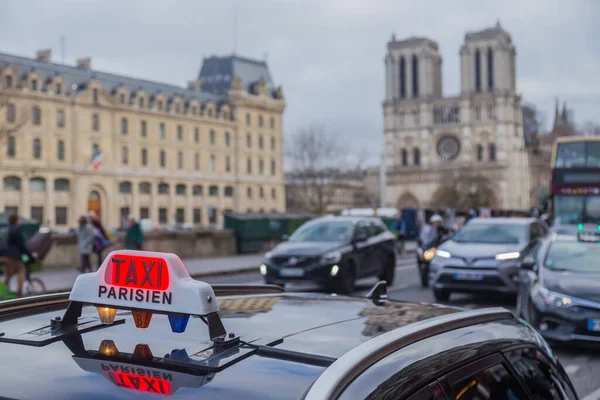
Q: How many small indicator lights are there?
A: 3